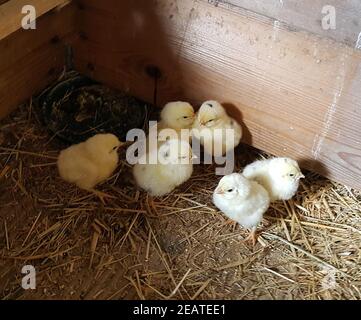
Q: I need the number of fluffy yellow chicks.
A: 6